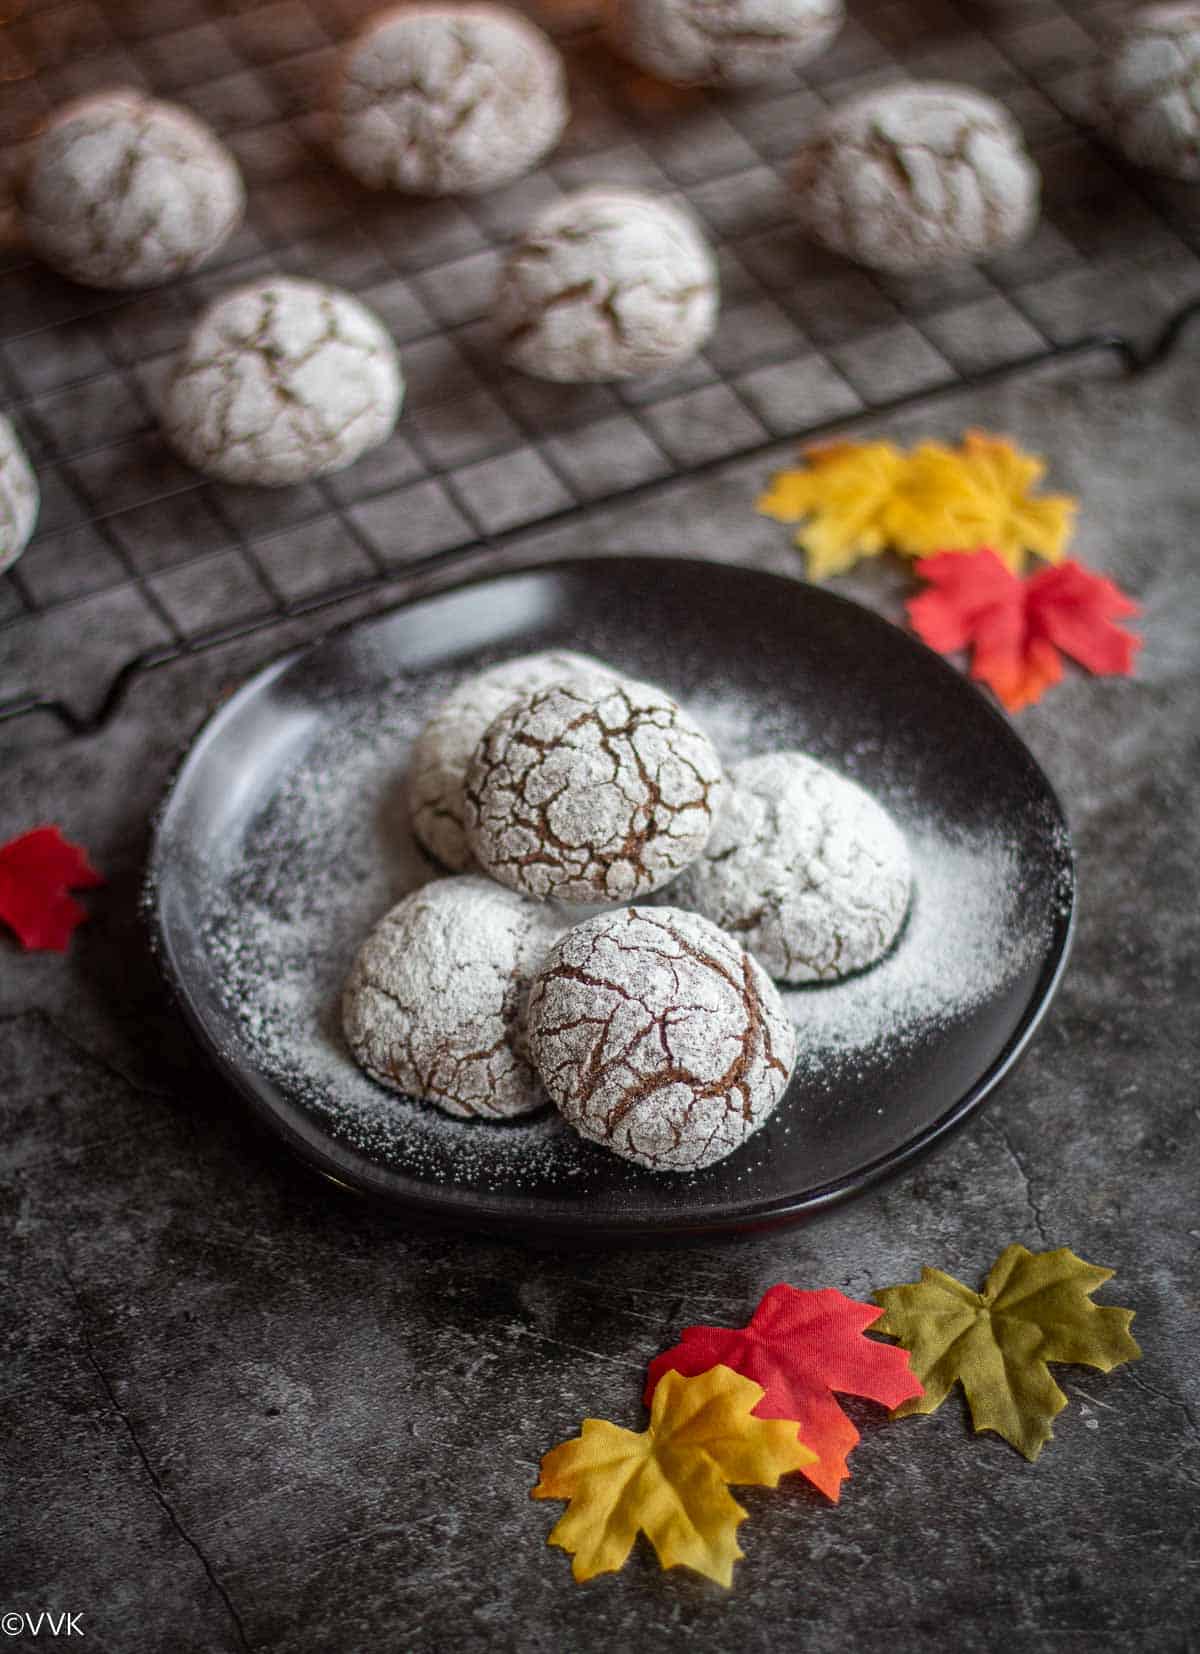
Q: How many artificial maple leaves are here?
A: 7